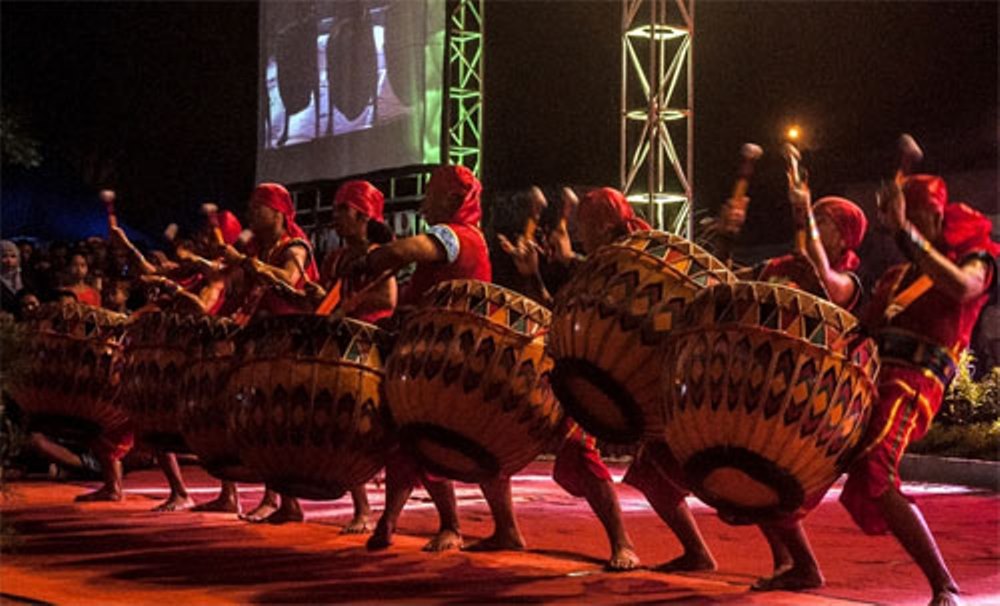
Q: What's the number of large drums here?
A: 7